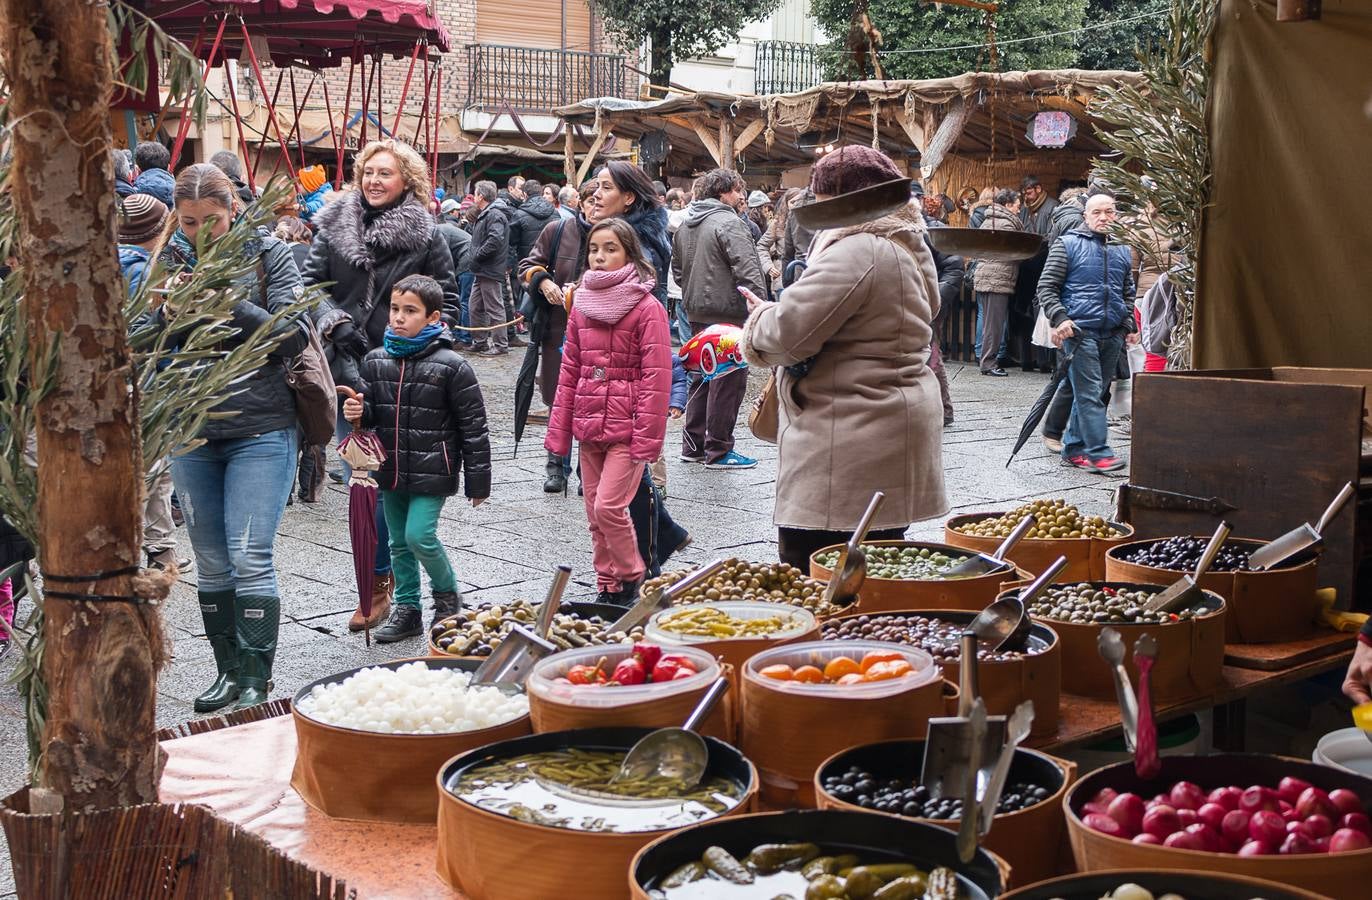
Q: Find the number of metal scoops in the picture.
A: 9